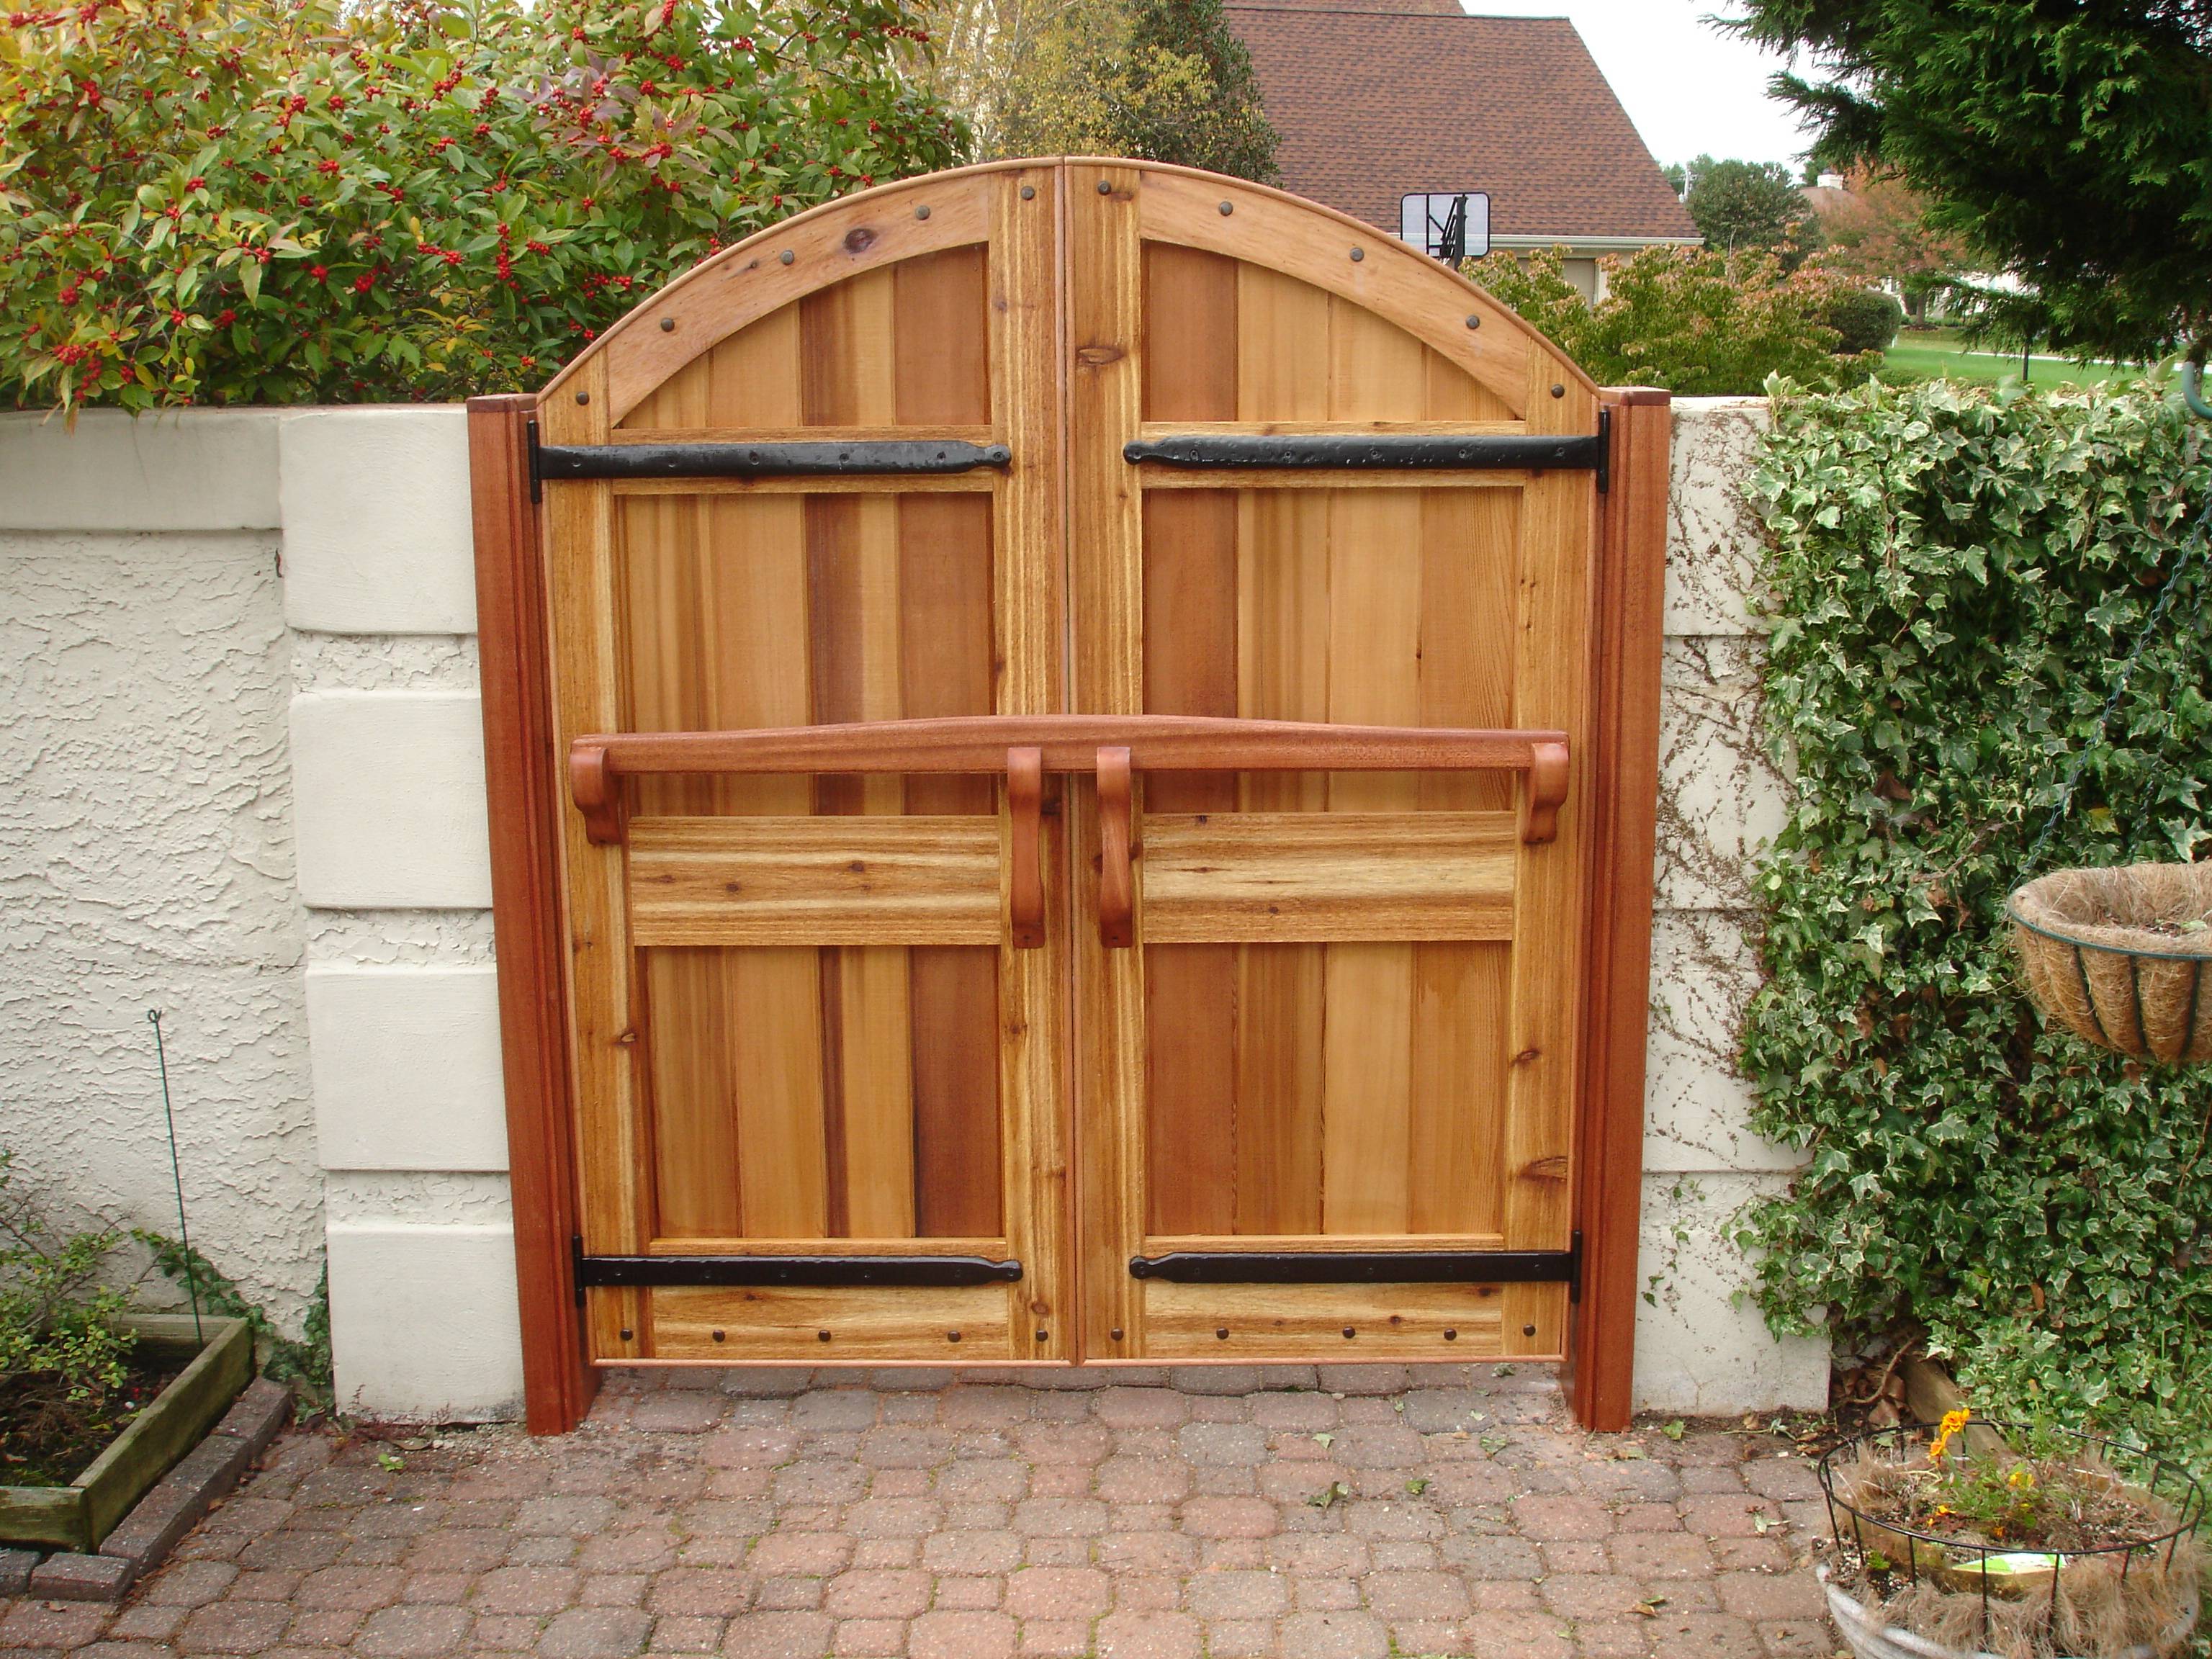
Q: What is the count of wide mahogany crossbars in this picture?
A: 1